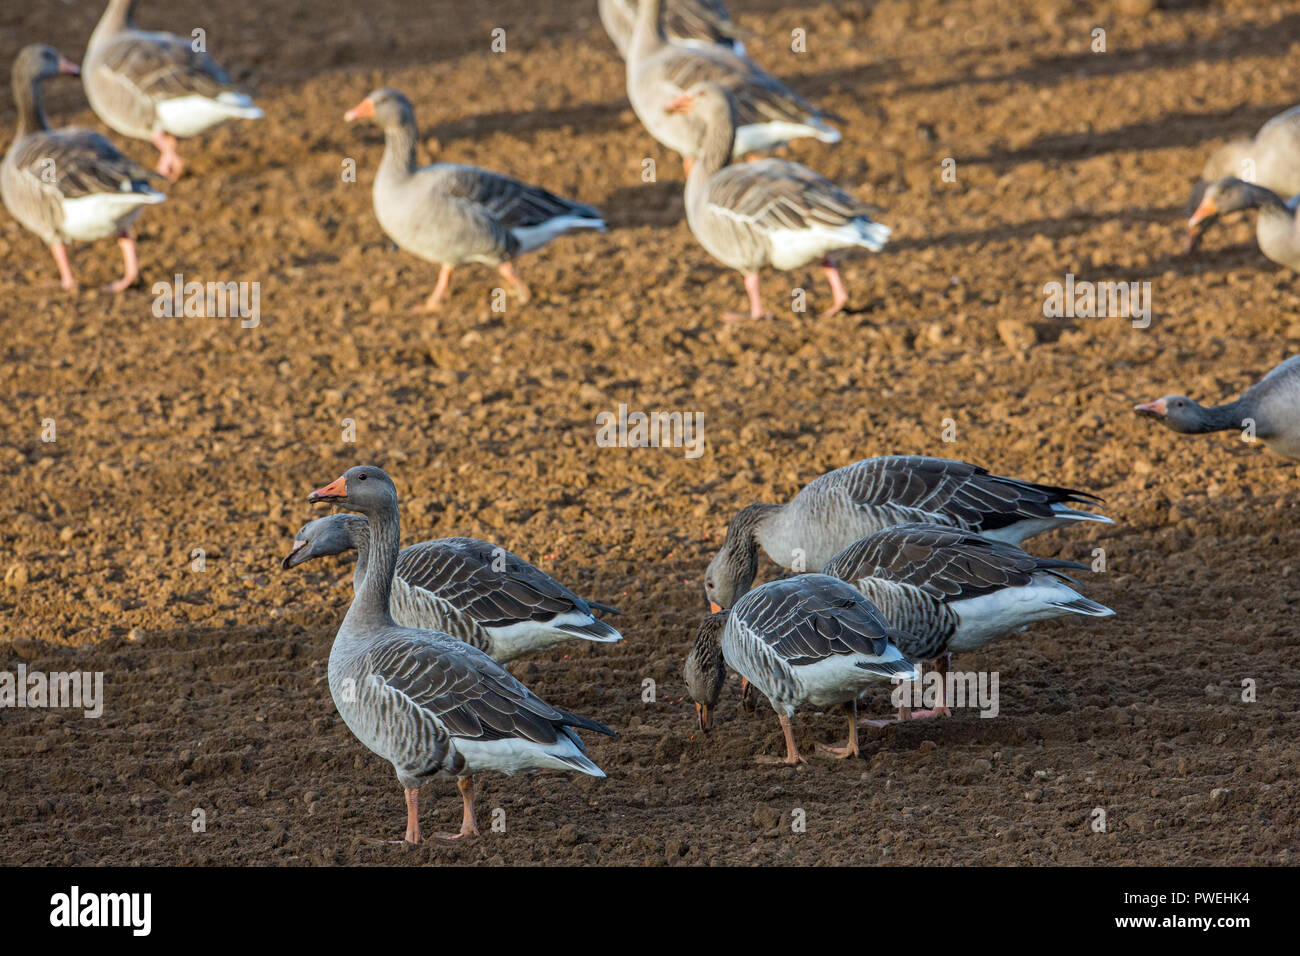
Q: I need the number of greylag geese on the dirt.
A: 14